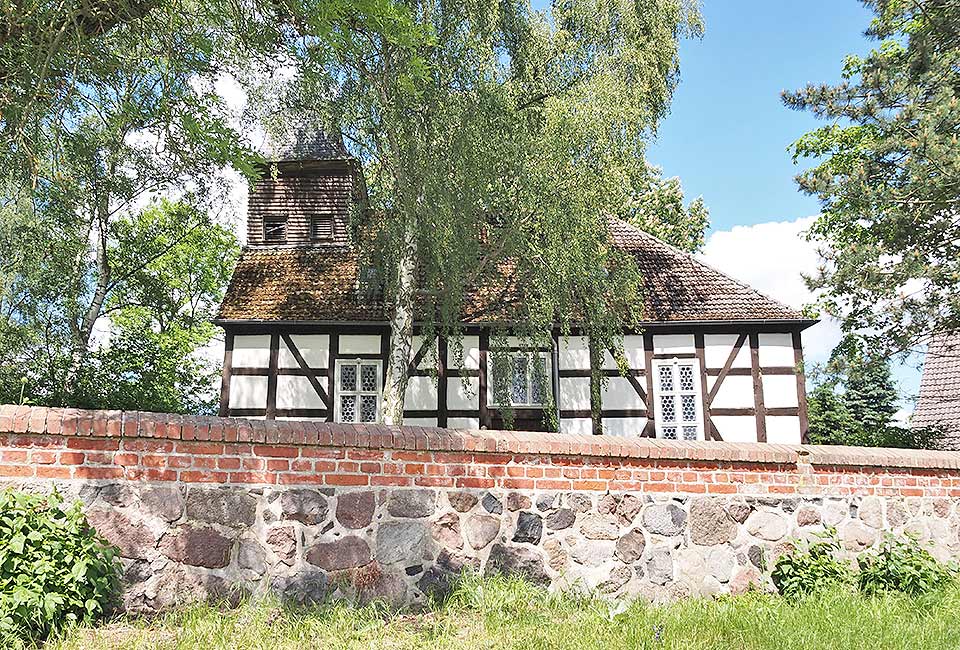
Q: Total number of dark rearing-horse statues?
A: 0